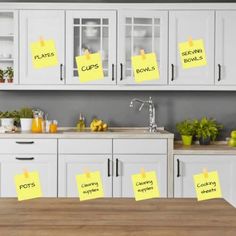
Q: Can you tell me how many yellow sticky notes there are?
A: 8